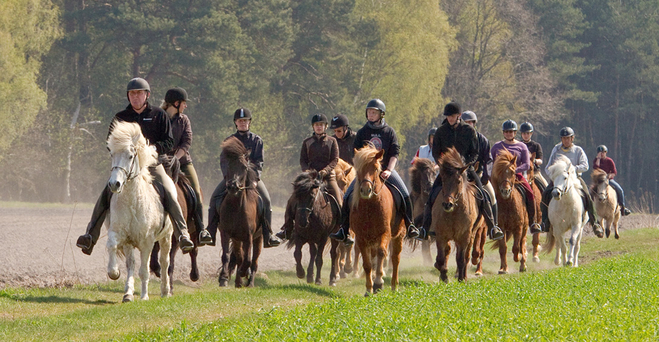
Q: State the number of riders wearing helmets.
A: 13